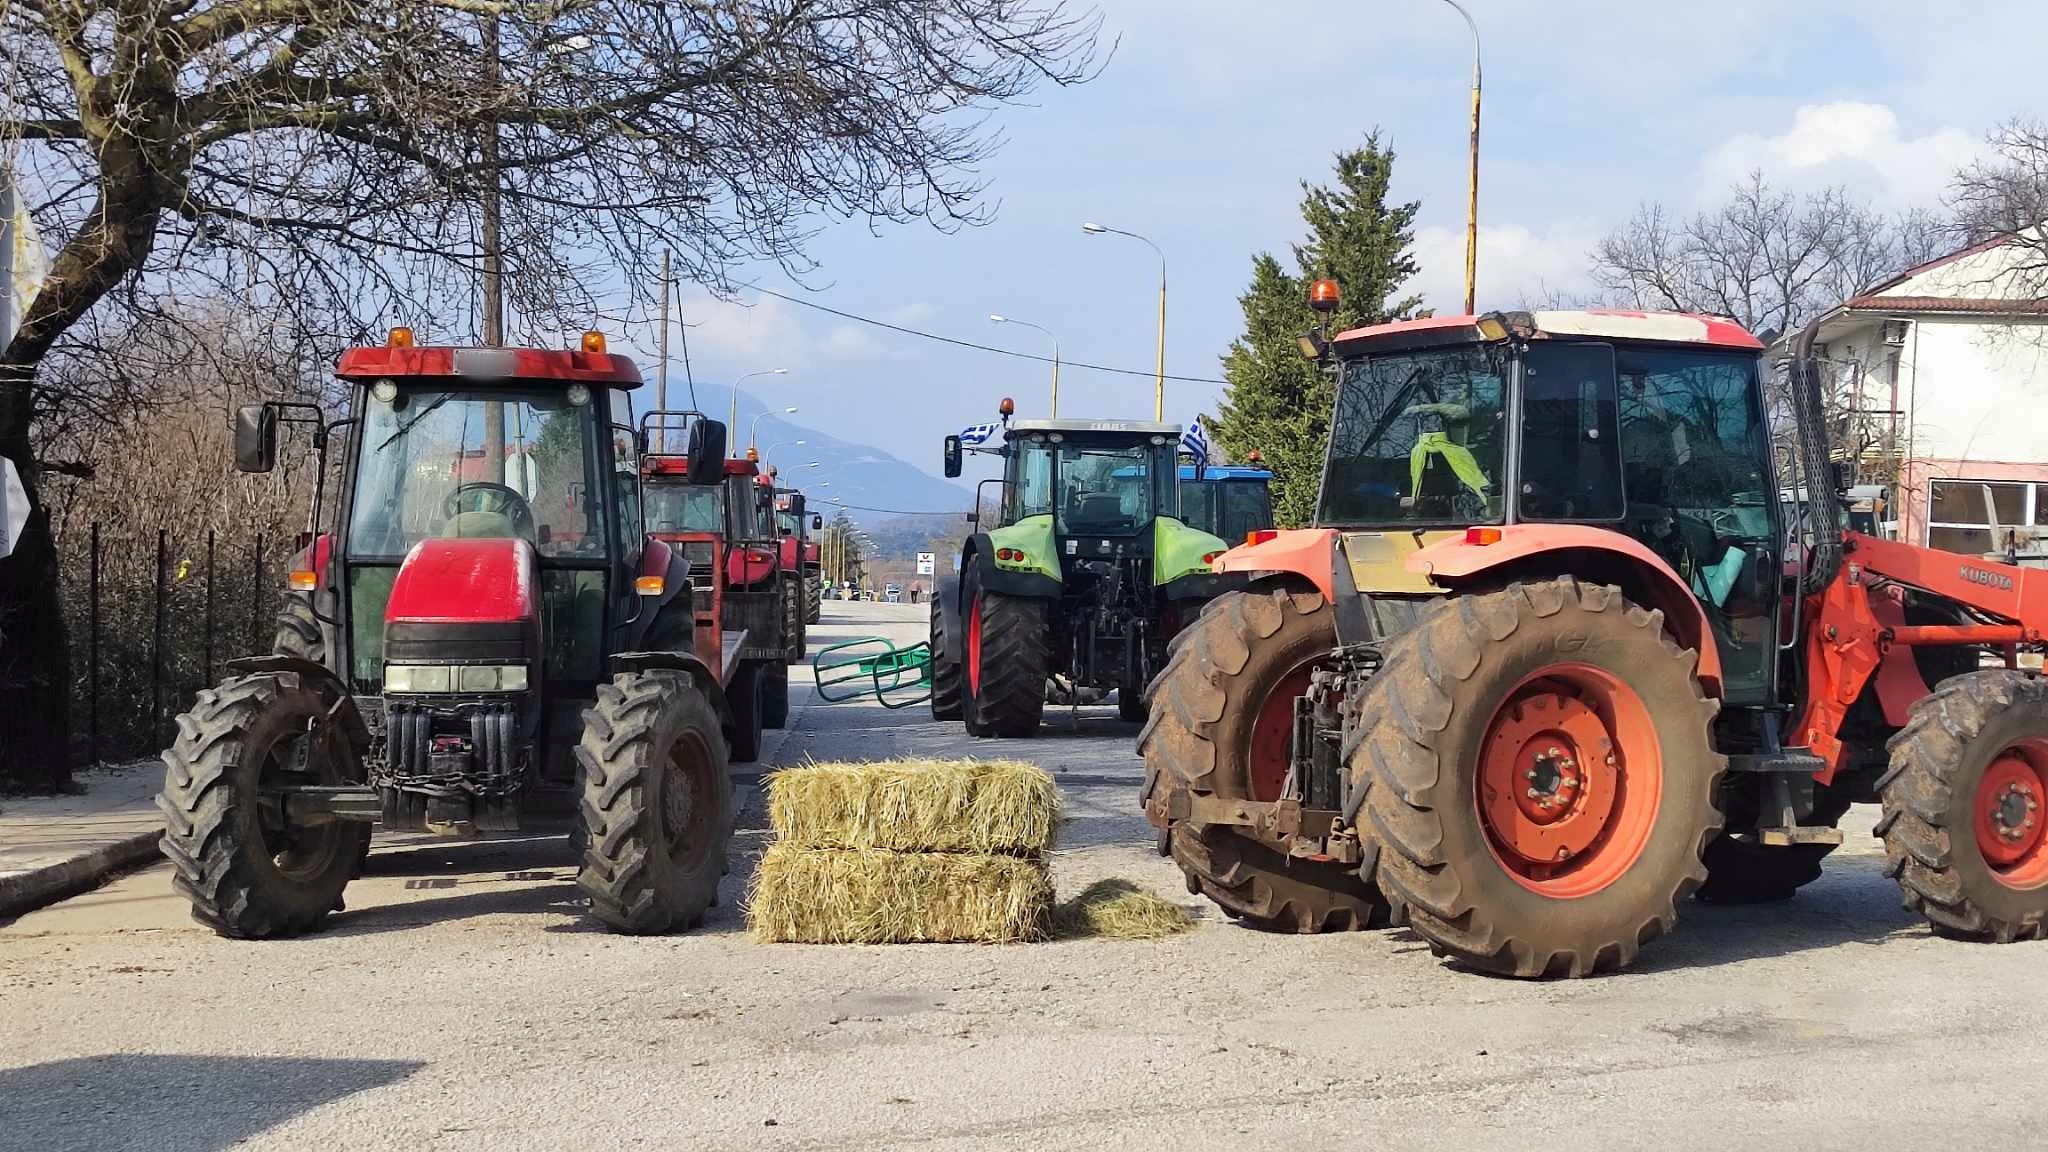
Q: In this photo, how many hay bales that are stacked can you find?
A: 2